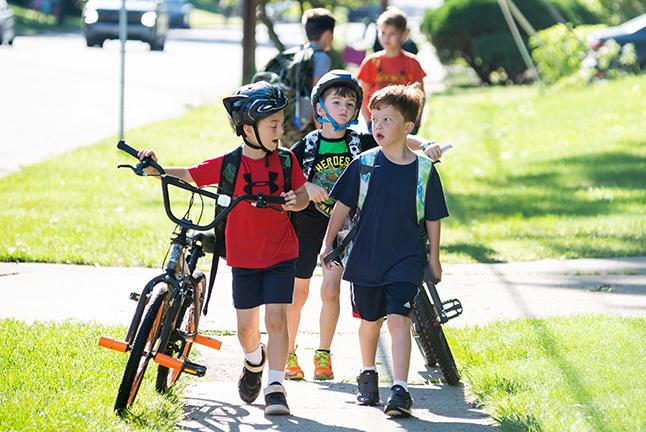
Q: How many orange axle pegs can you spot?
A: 3